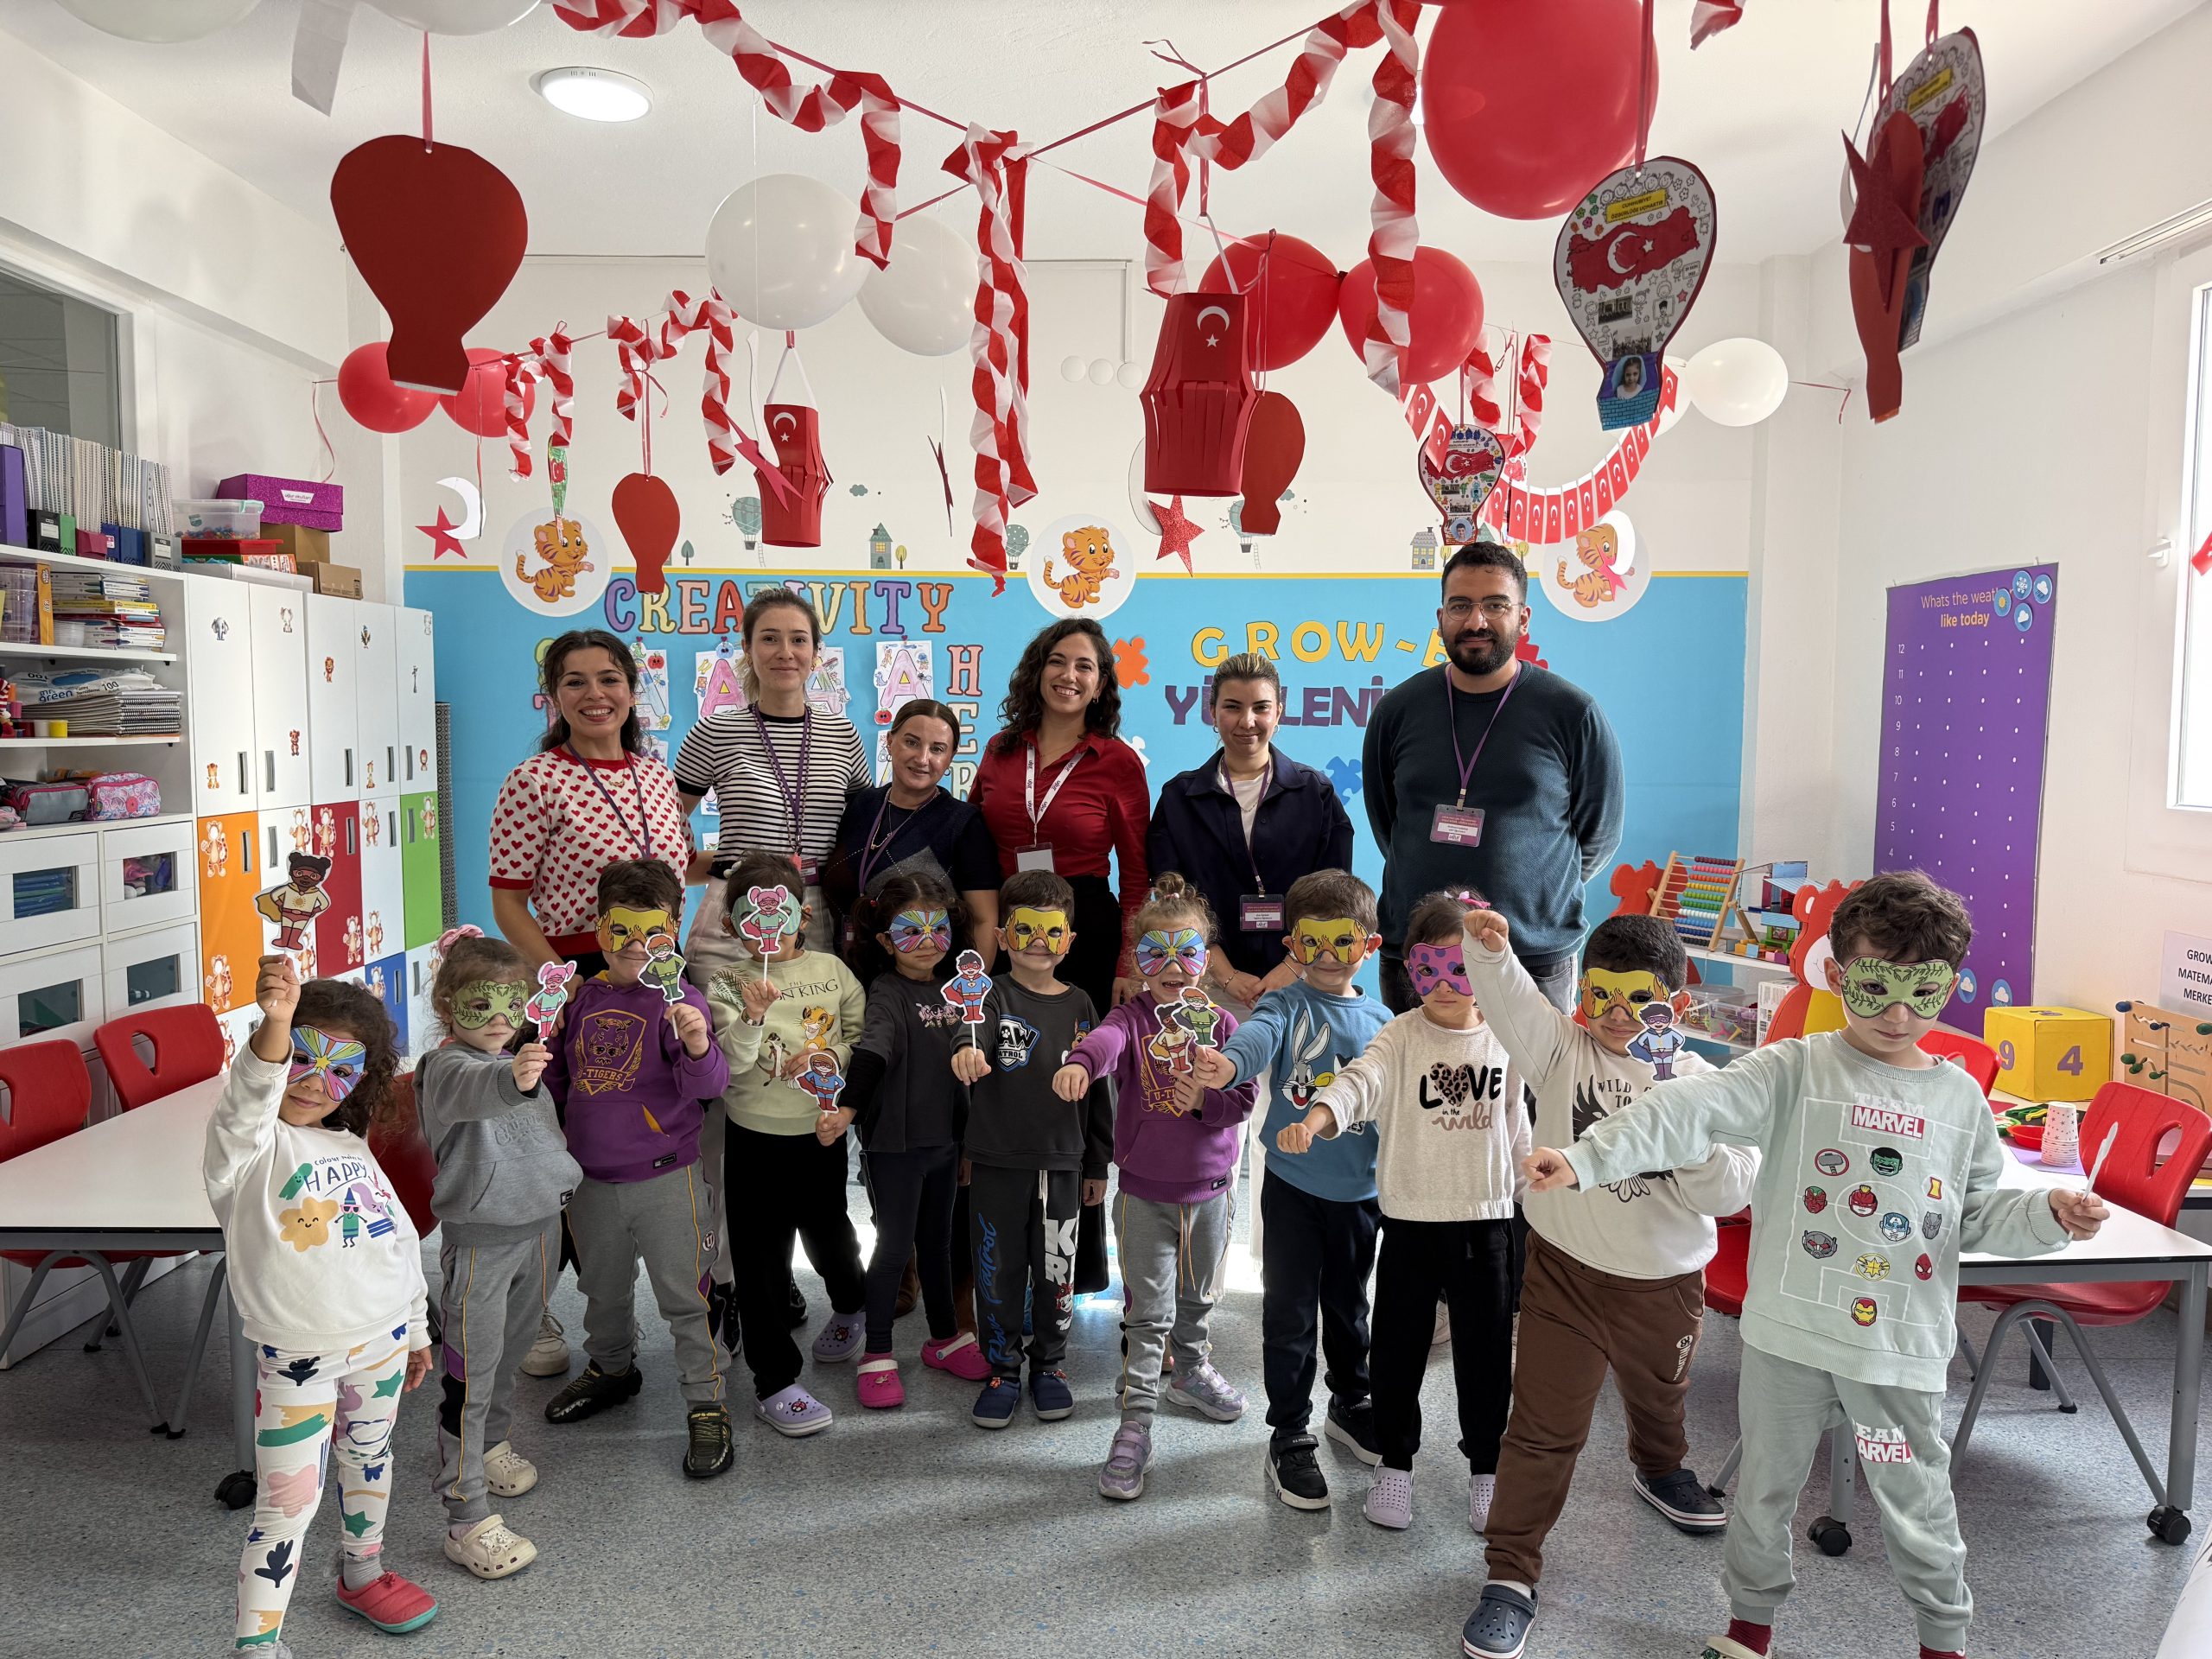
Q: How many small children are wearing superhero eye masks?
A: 11